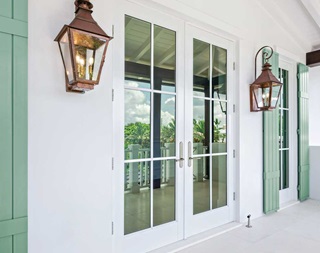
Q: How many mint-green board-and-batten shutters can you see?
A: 3